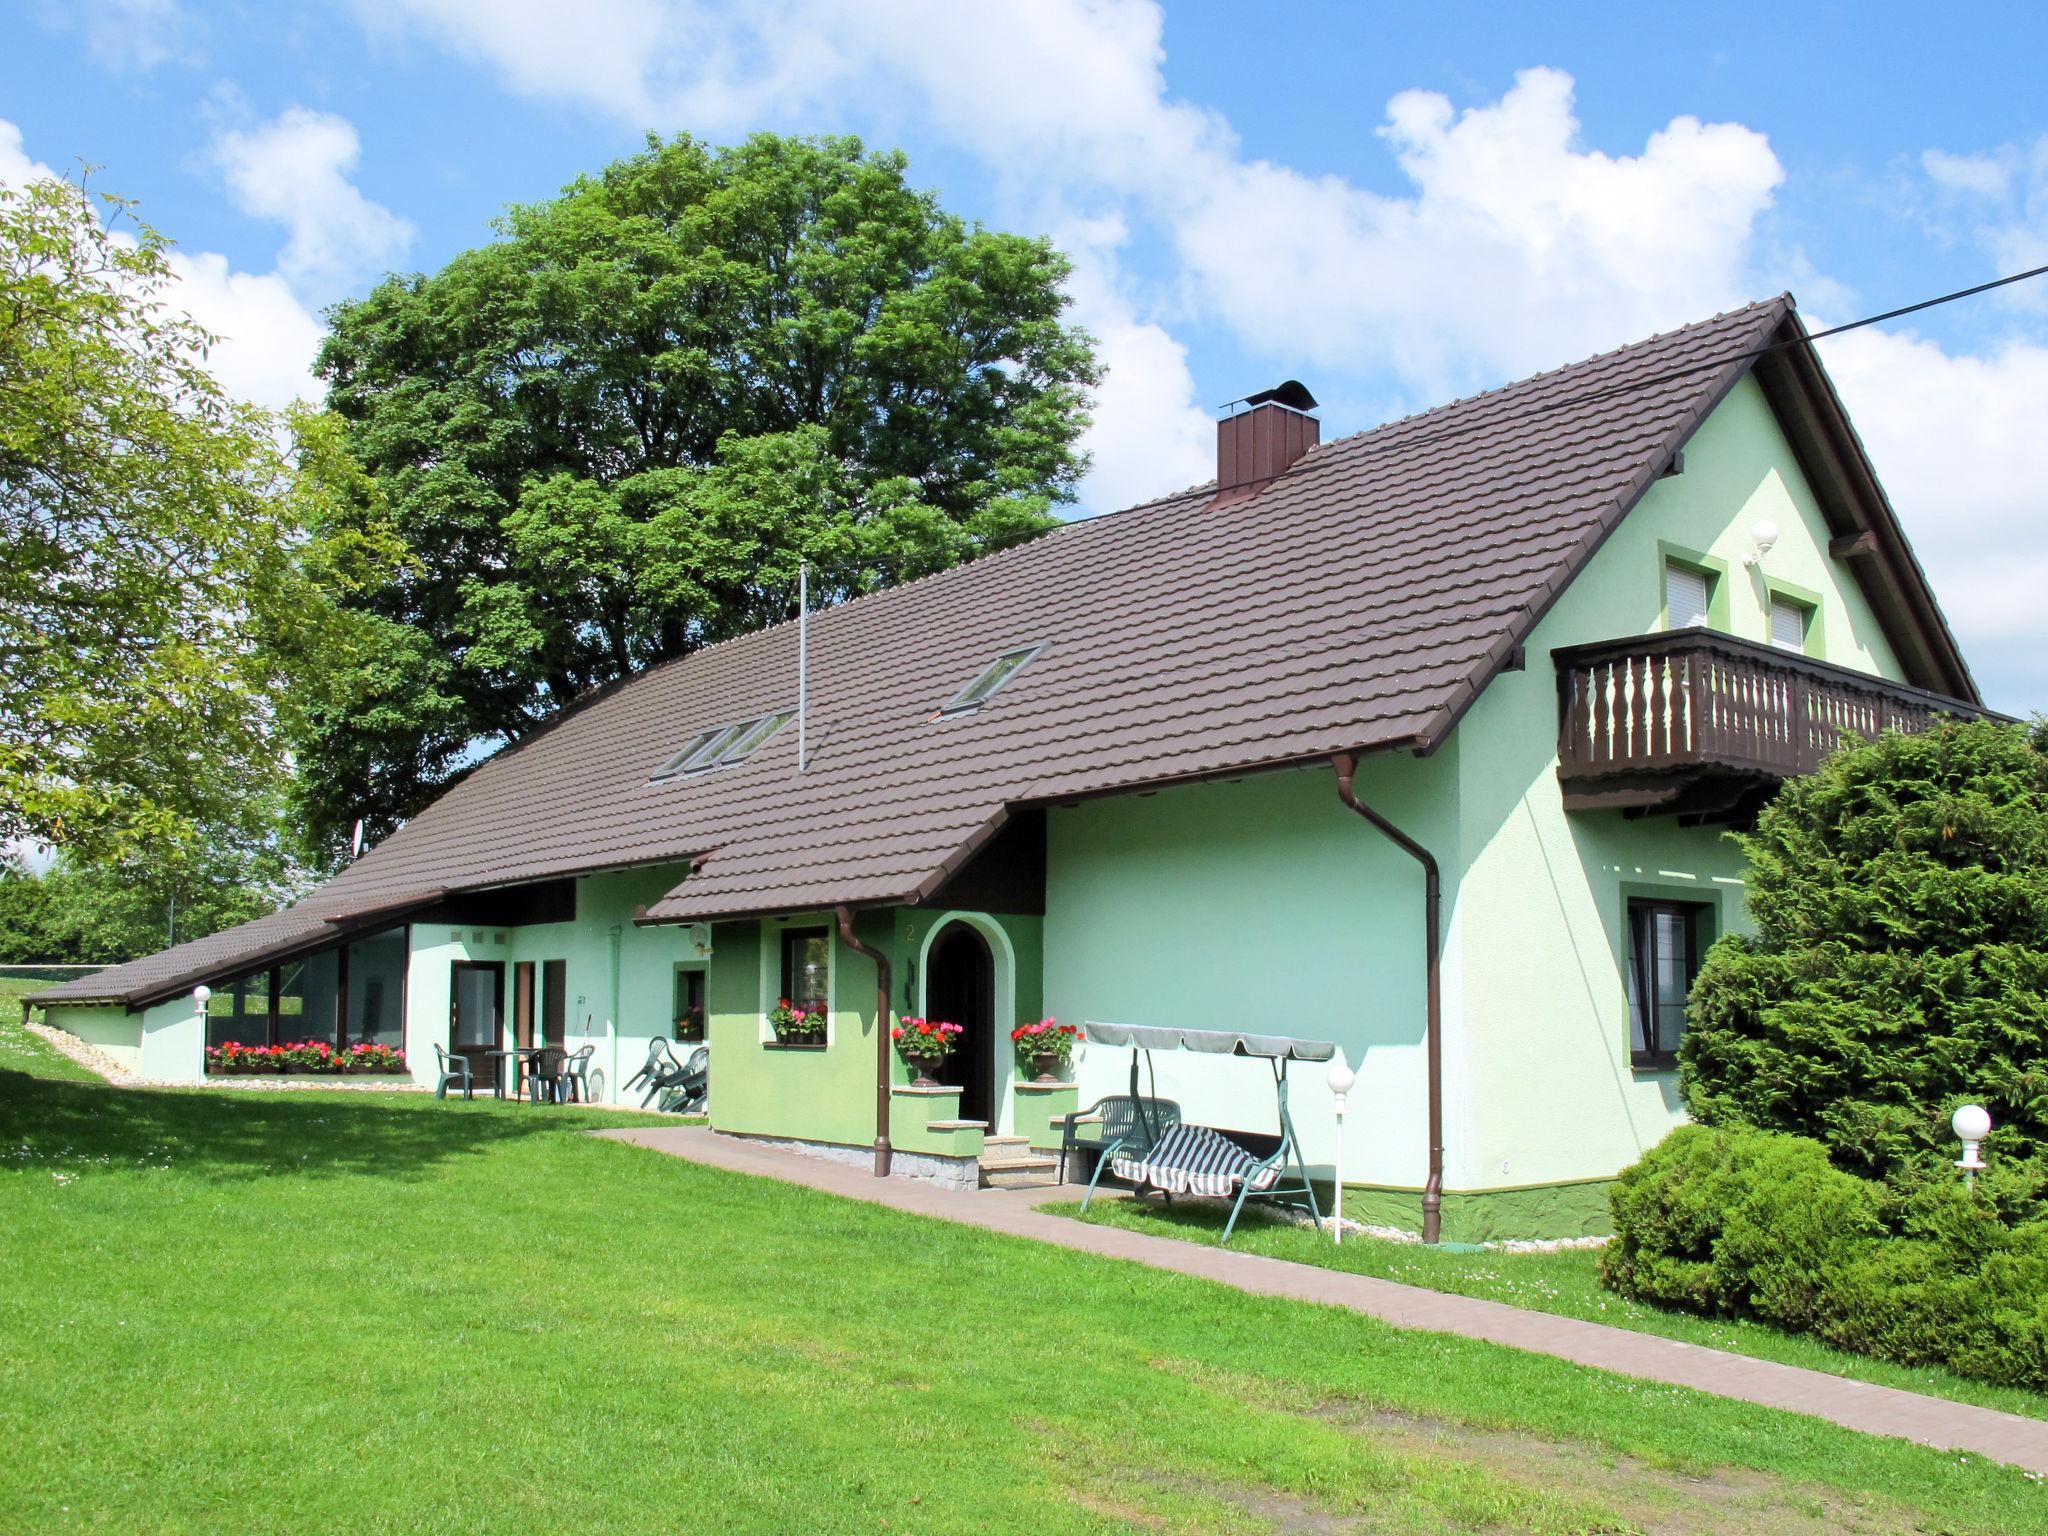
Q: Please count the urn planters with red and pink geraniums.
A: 2